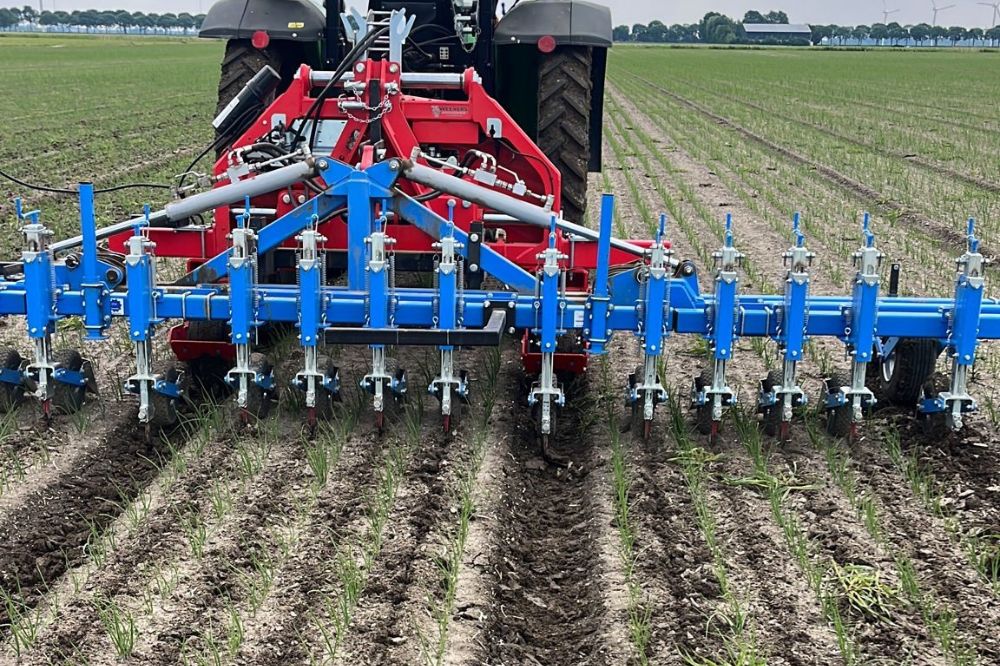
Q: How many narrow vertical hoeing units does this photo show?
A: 12